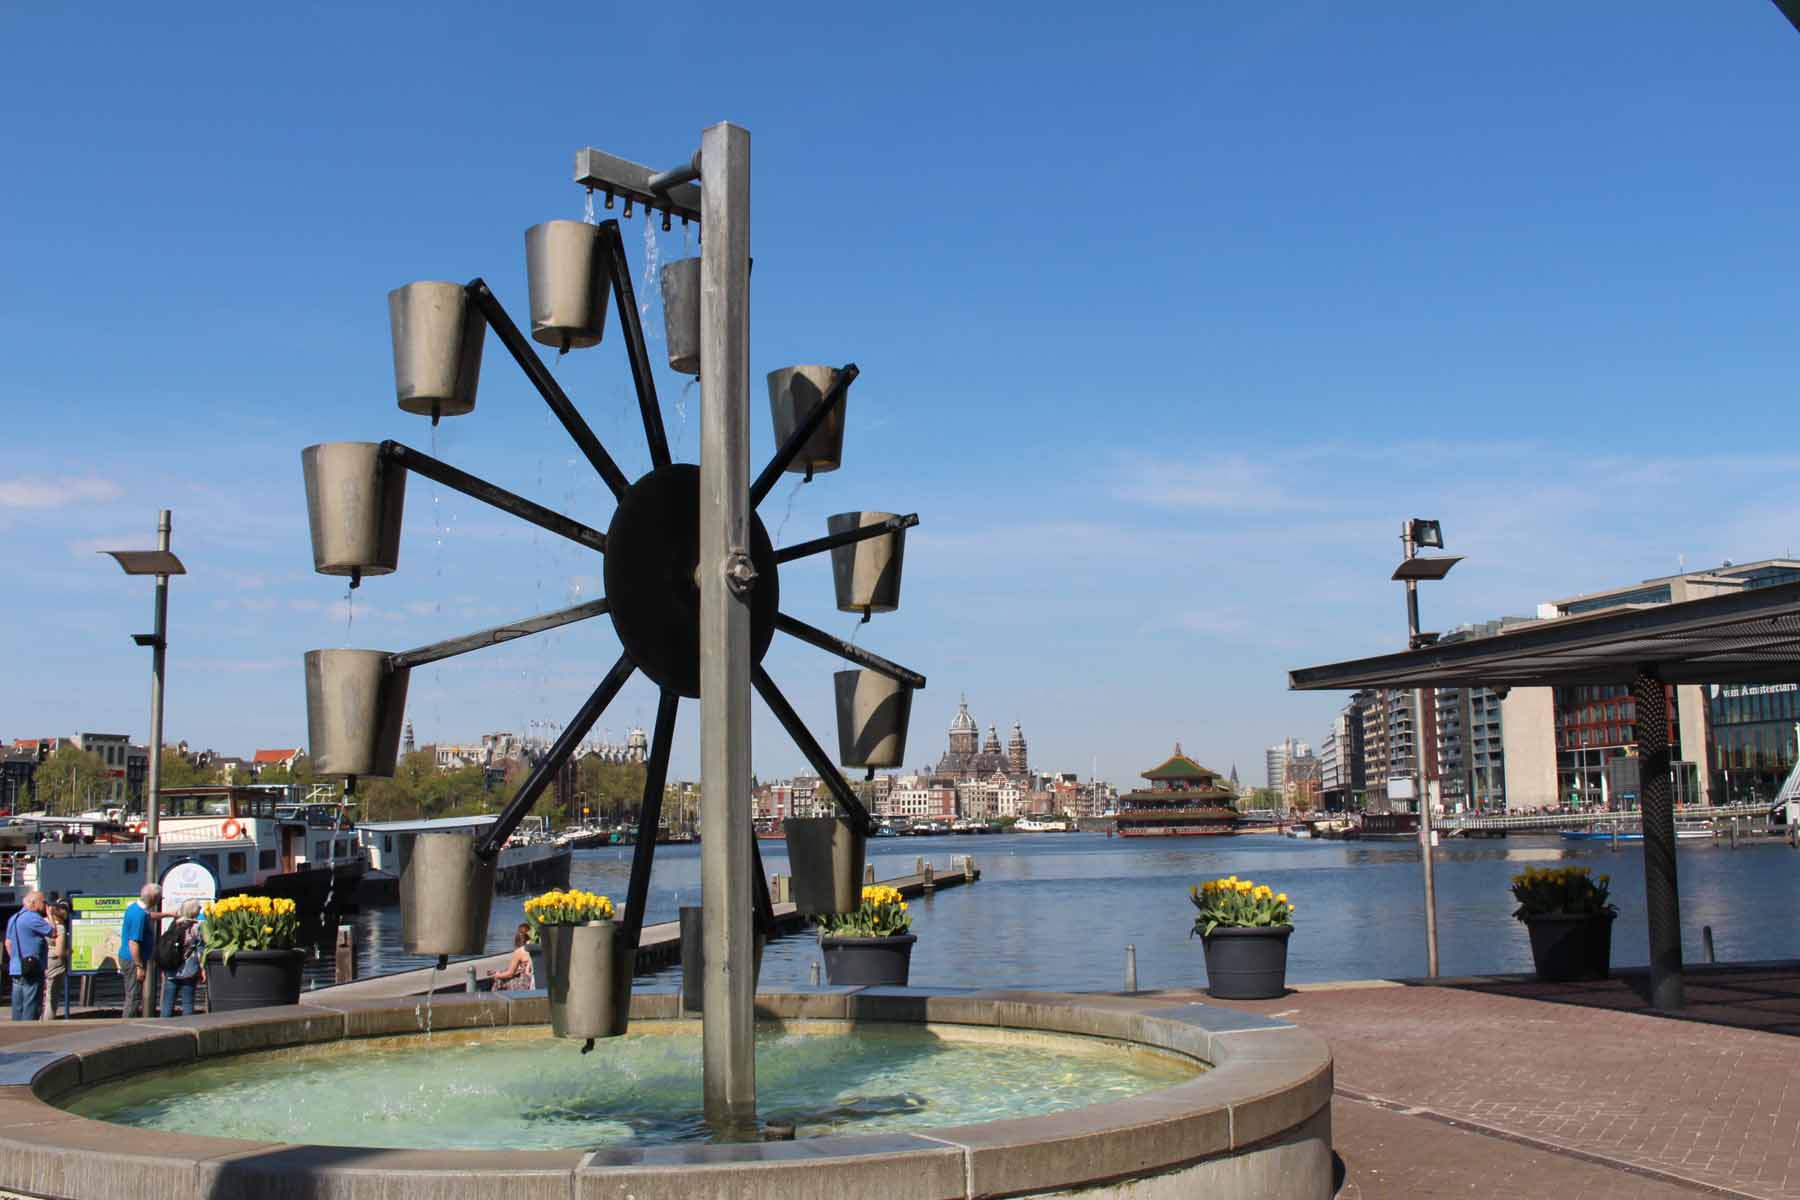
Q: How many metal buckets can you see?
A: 12